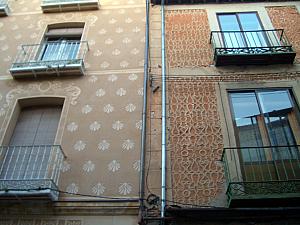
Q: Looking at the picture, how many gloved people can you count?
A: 0